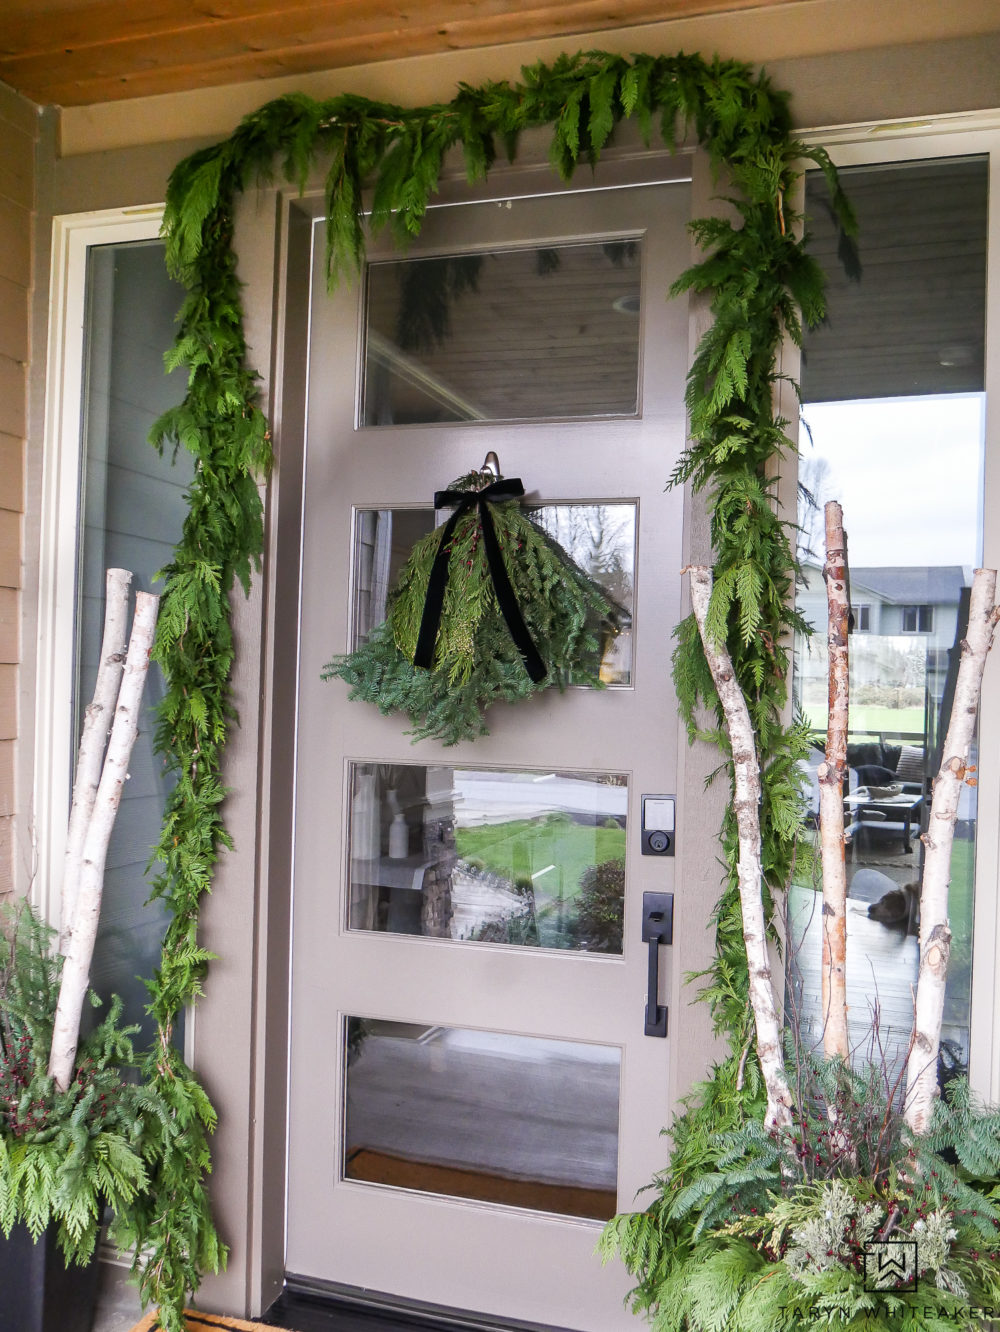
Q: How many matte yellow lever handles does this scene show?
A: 0